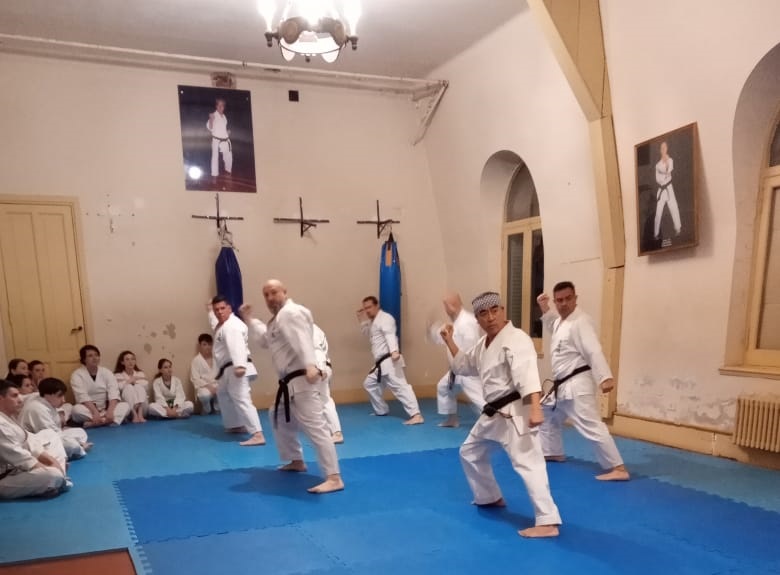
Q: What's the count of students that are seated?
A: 9